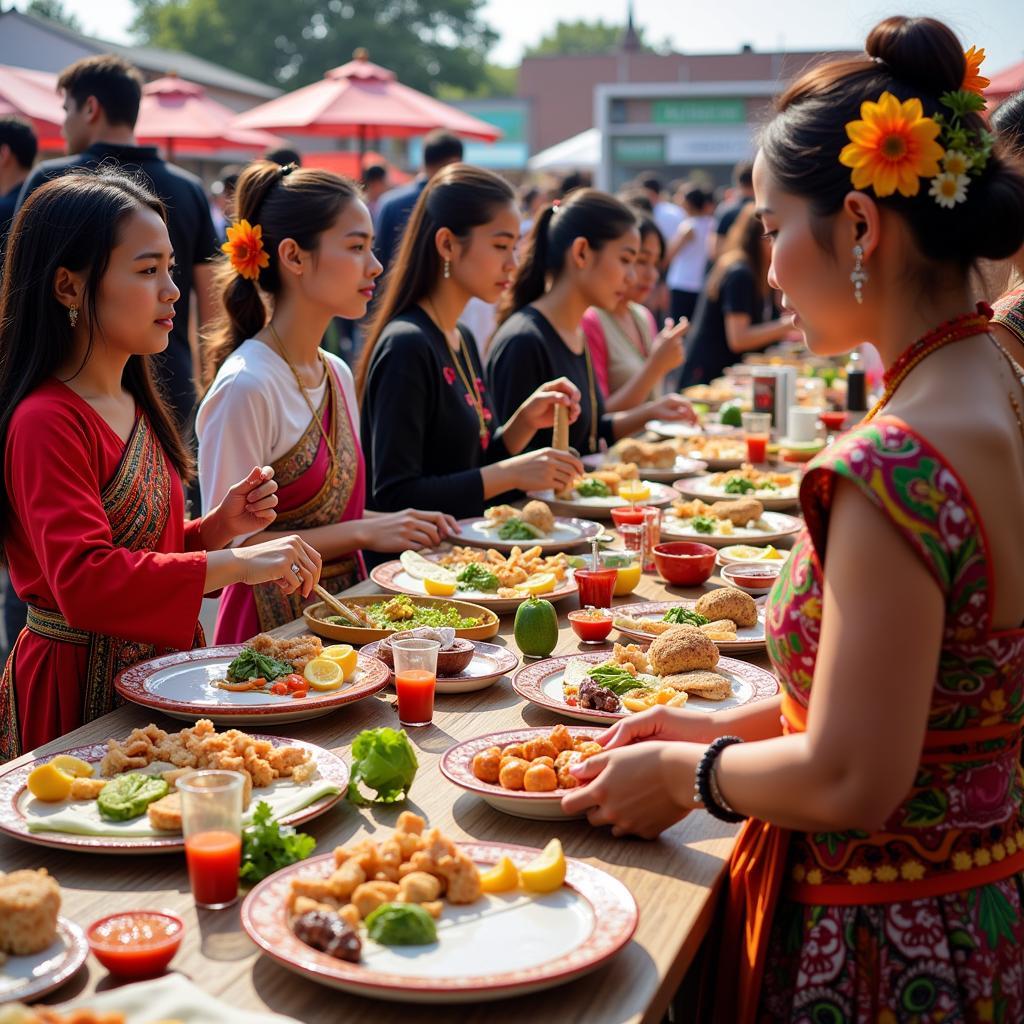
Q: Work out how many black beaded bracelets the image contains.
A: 1